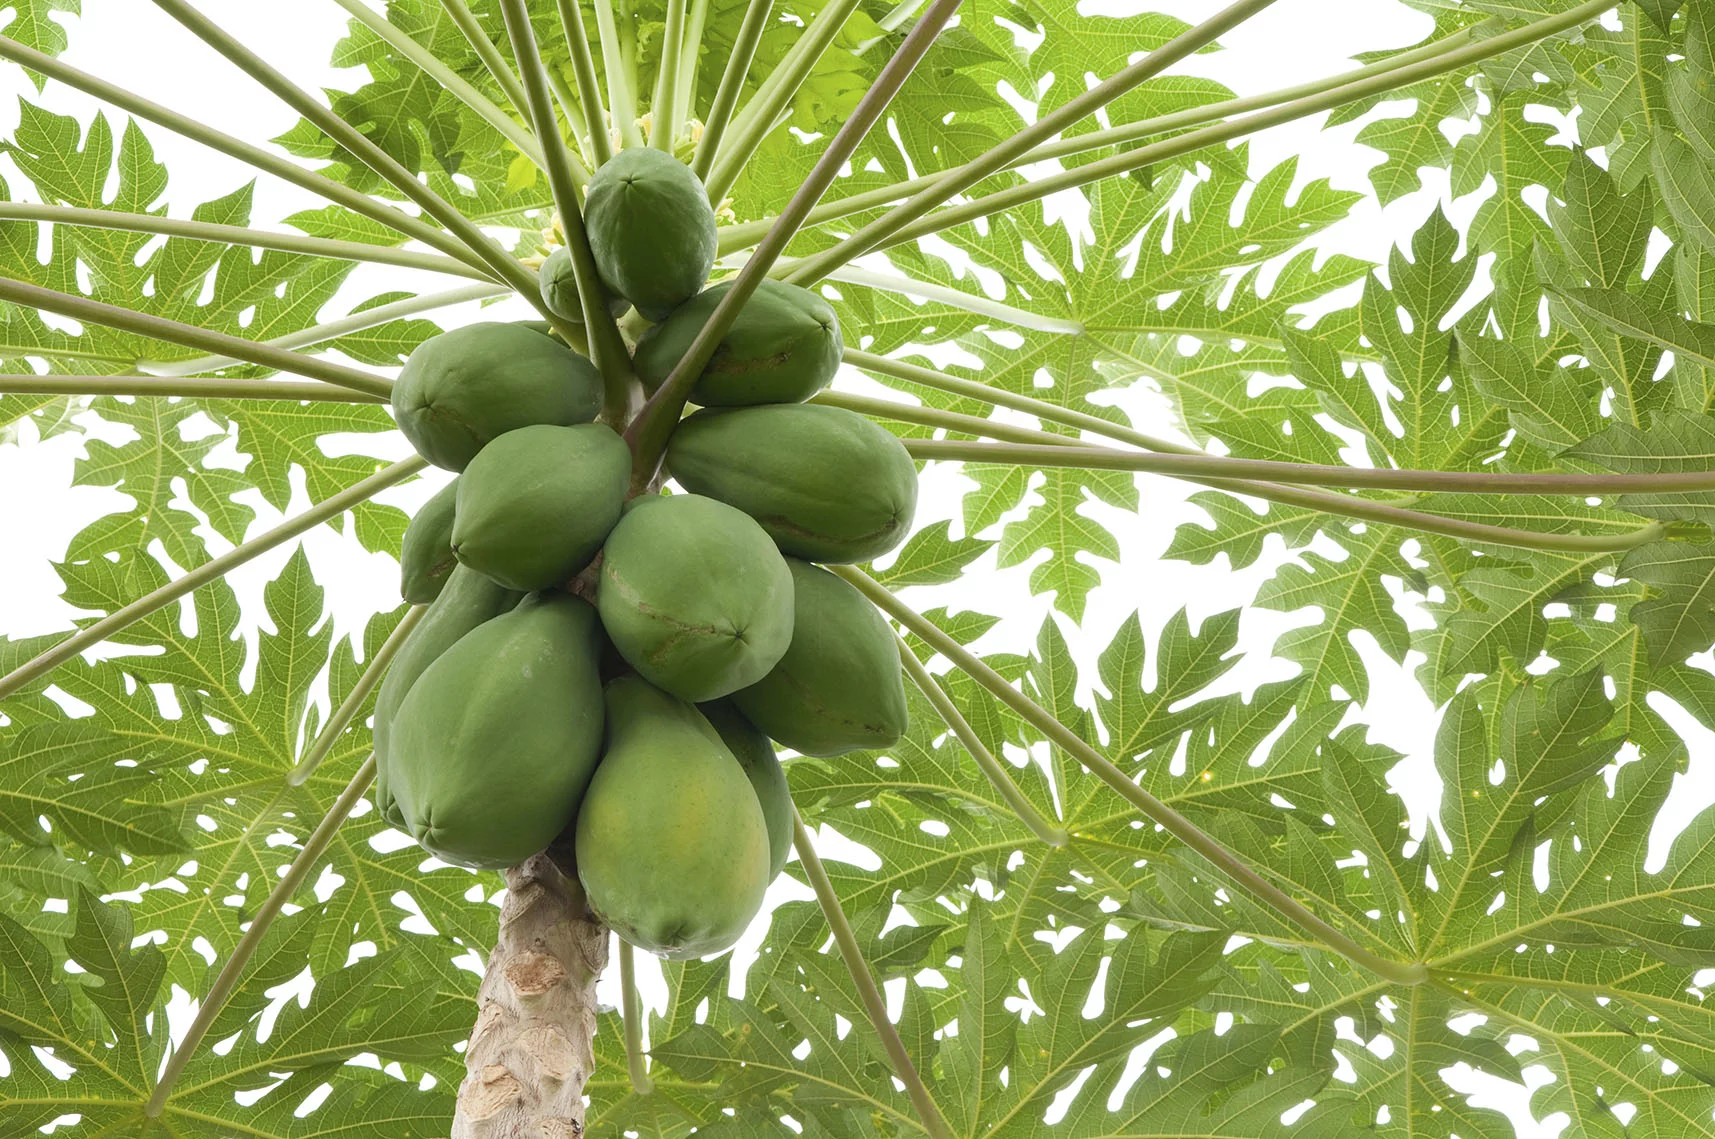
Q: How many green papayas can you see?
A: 13